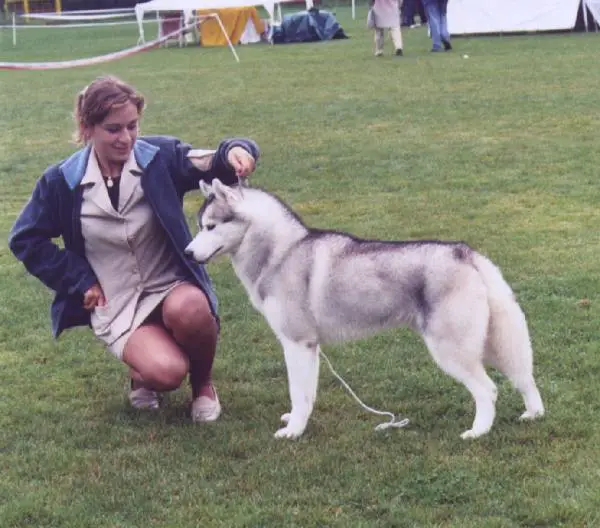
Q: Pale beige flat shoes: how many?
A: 2